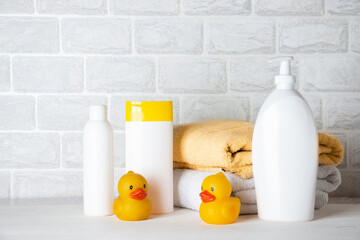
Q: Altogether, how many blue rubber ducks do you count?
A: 0